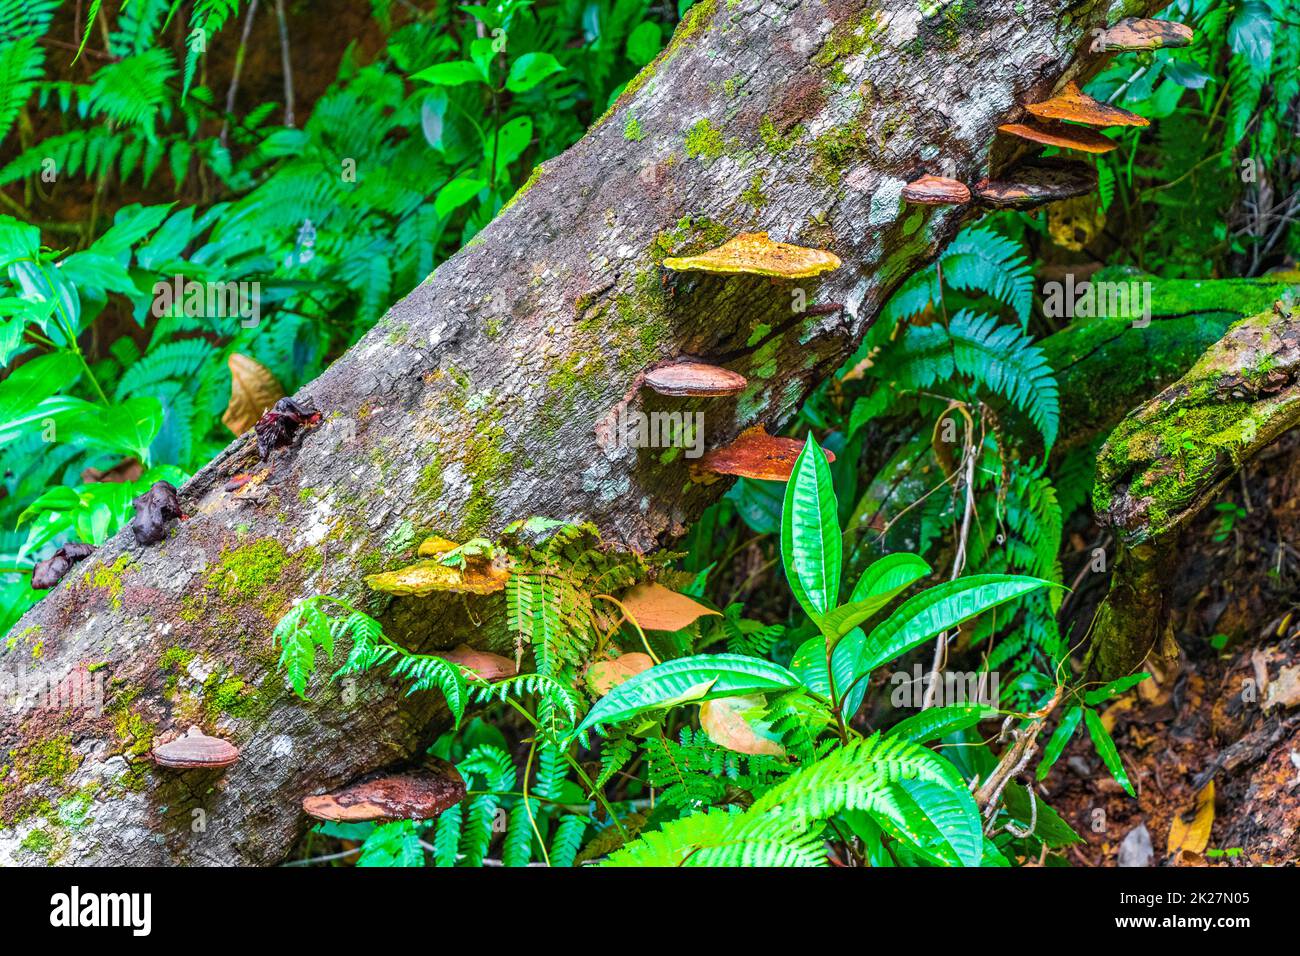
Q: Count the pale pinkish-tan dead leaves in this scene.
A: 3